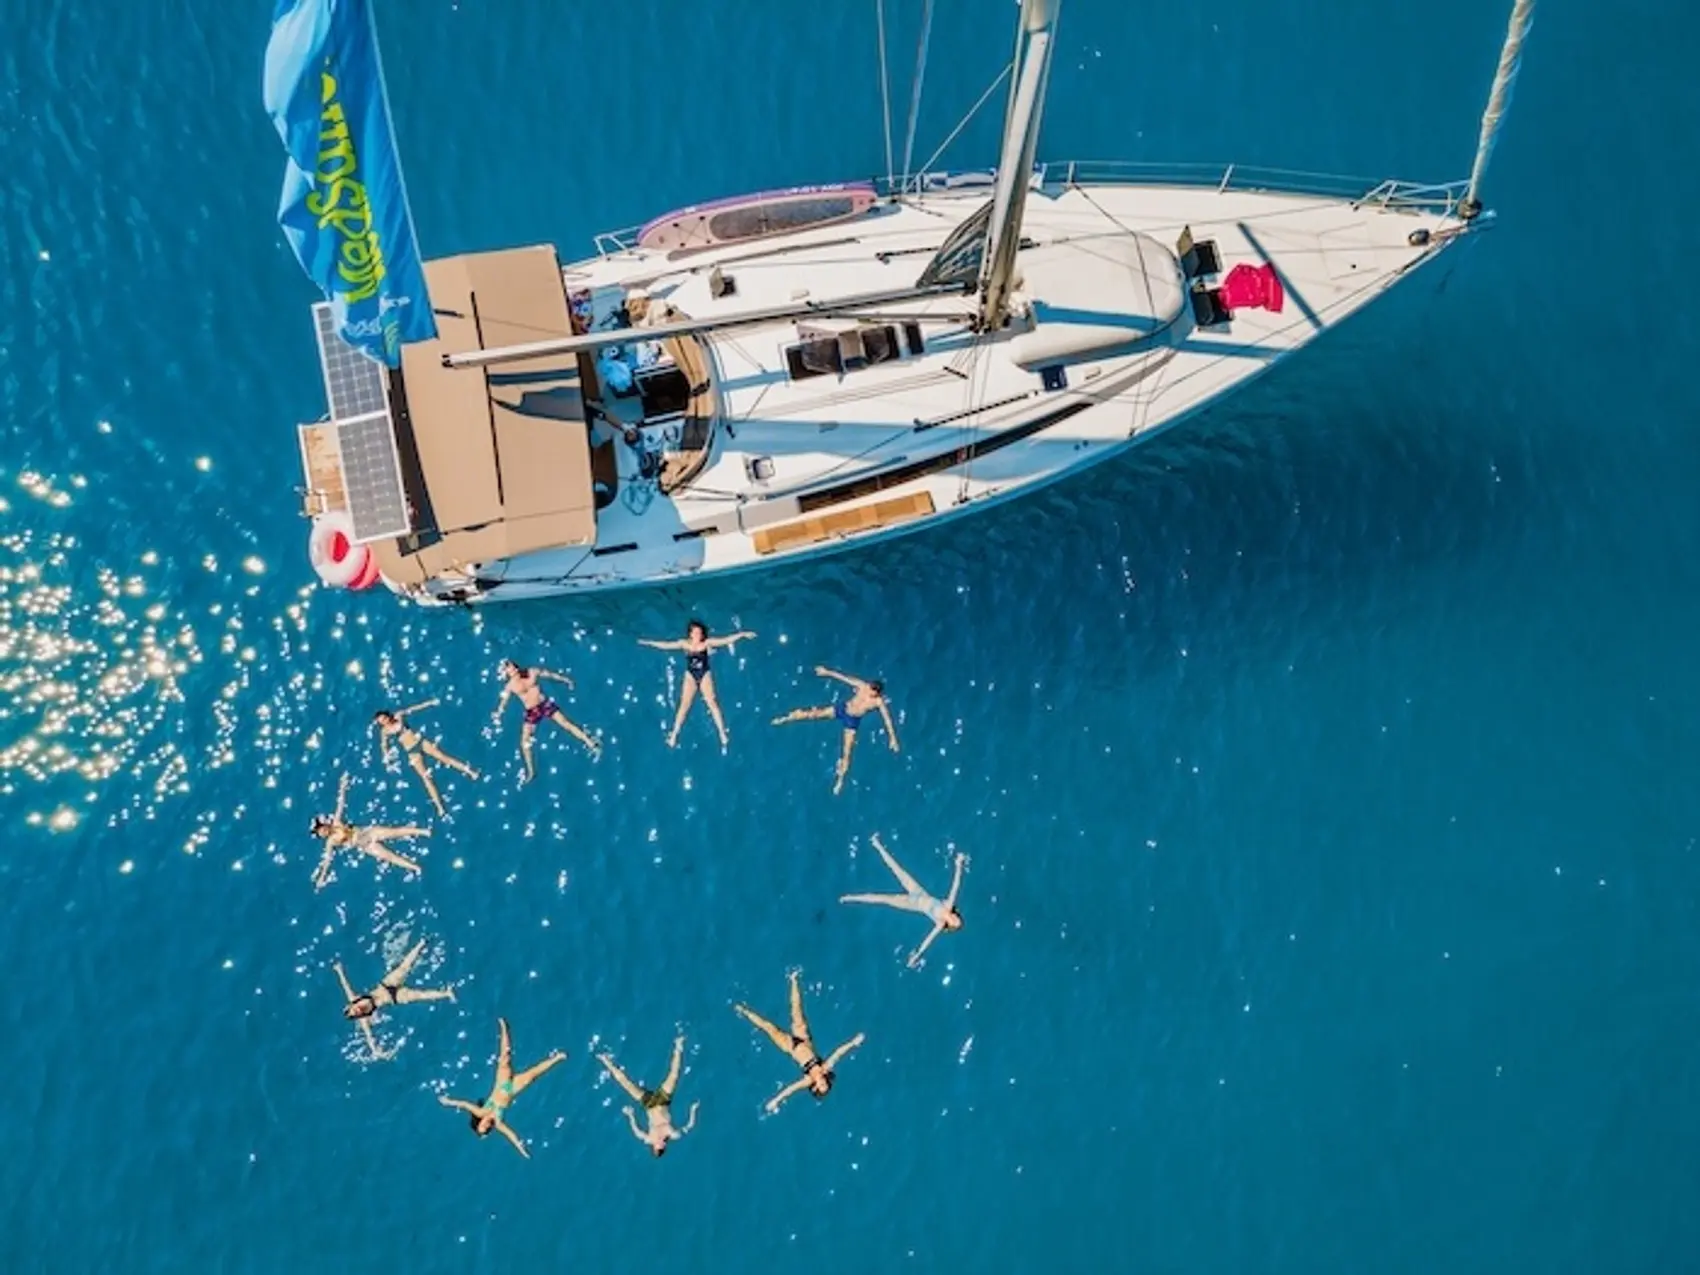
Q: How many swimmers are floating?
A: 10